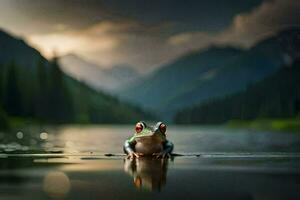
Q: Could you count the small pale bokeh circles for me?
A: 2